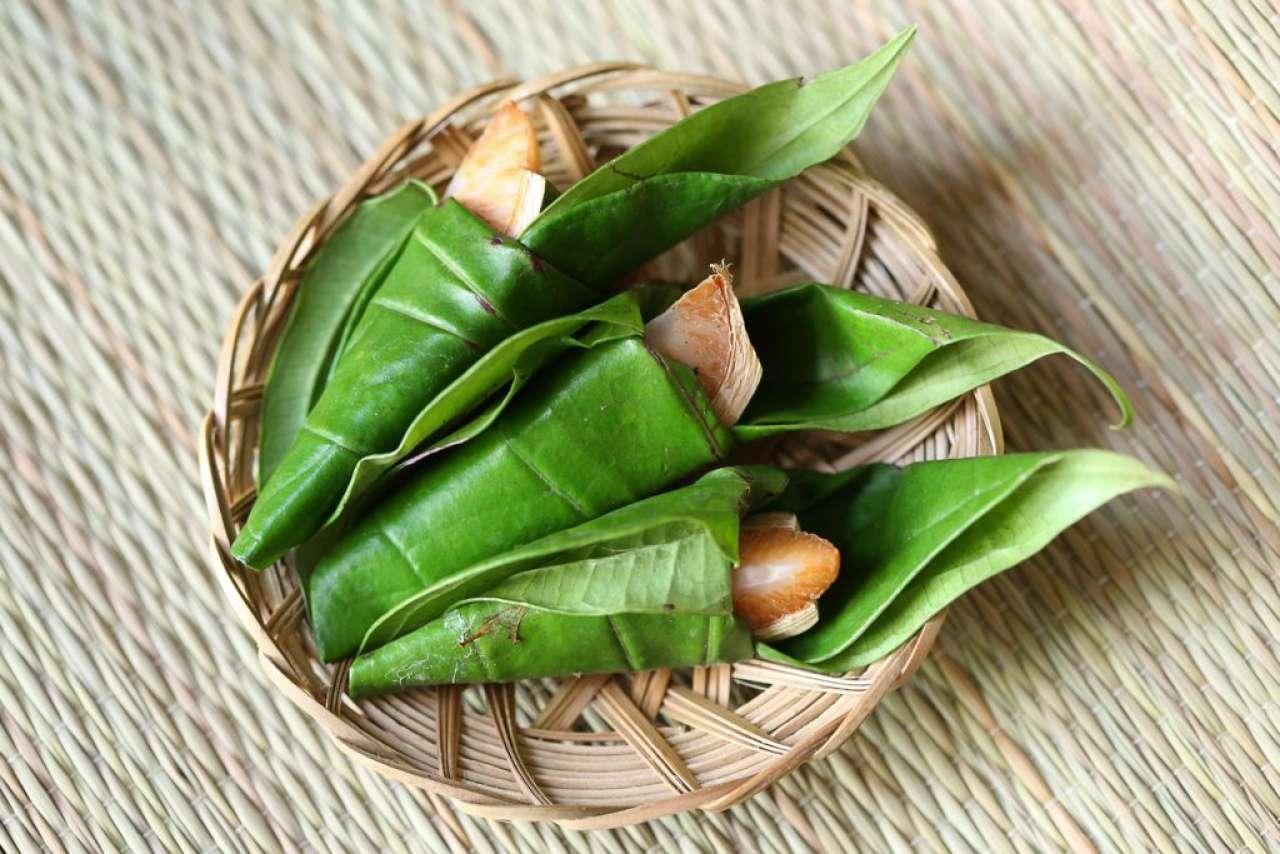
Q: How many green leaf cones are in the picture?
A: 3